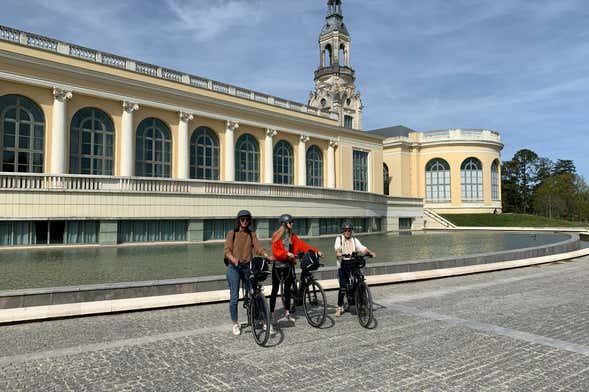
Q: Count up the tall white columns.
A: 7